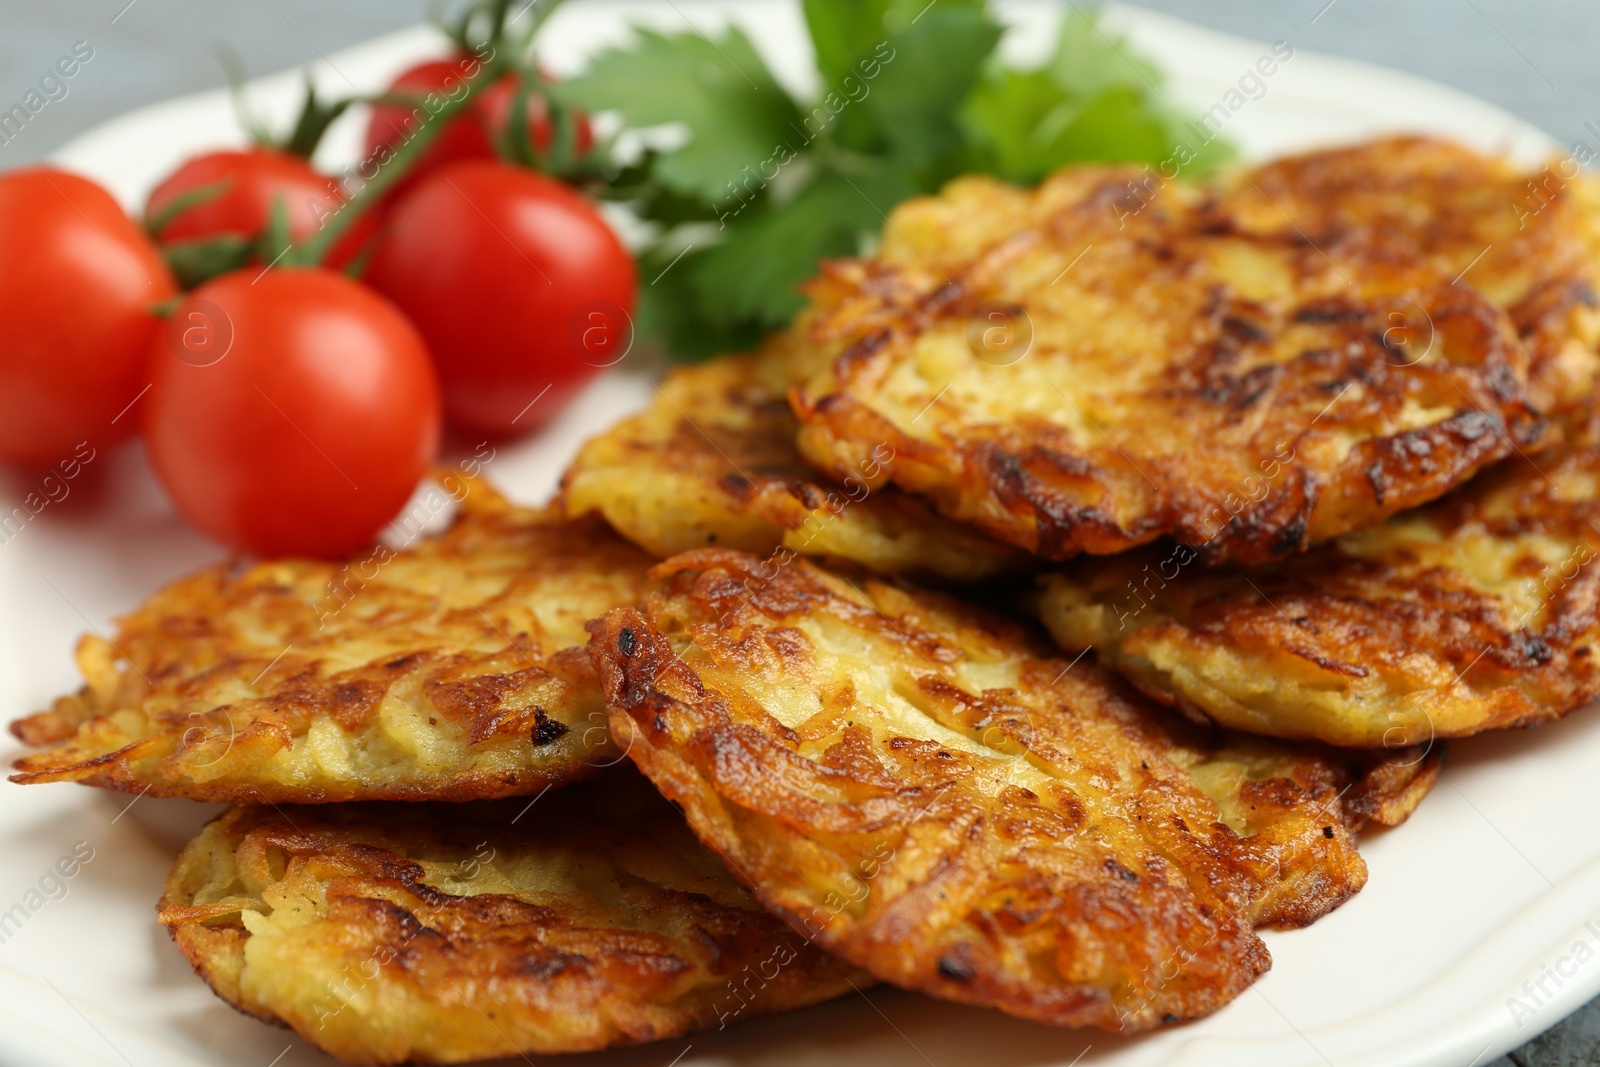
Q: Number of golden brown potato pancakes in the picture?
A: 7